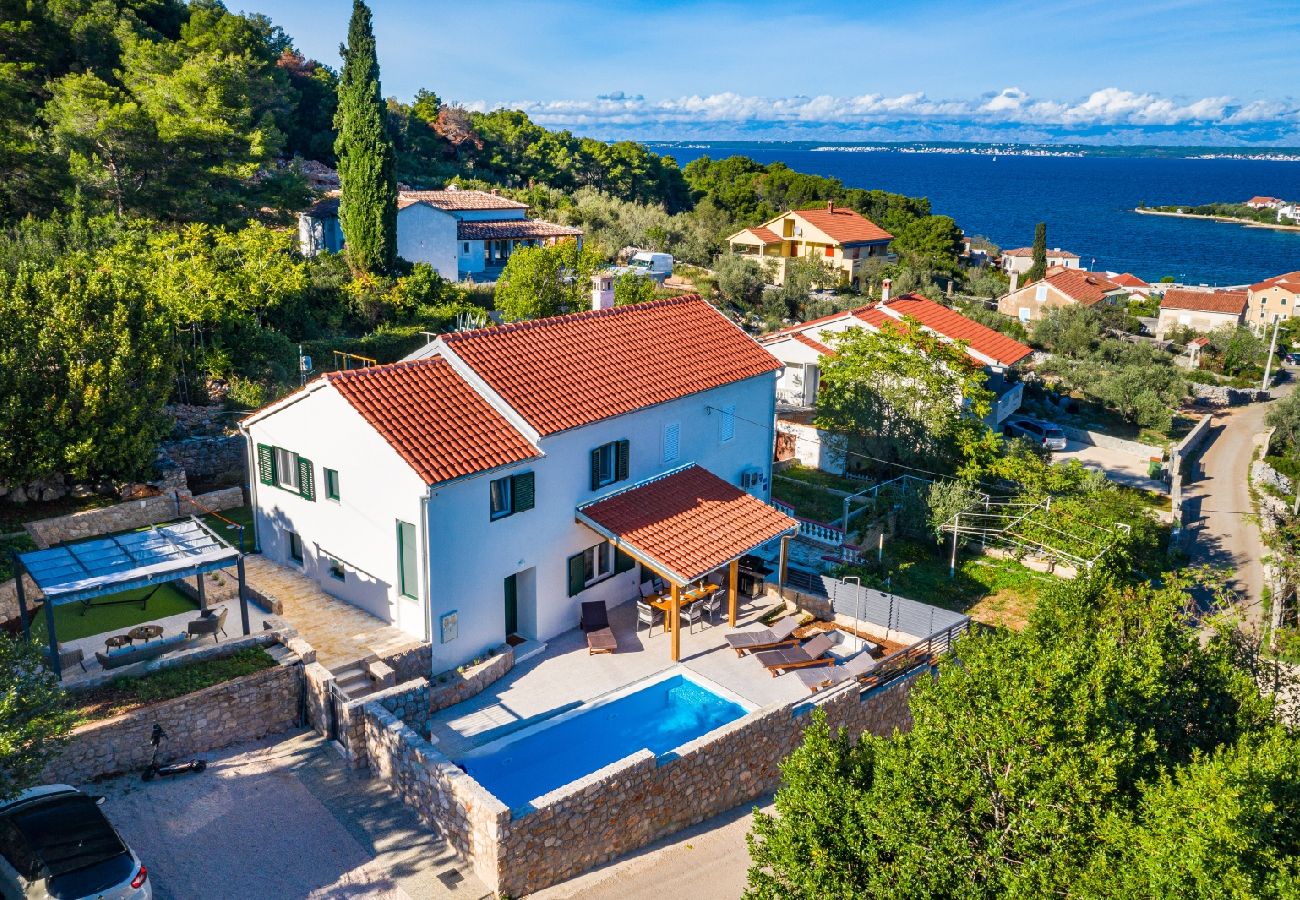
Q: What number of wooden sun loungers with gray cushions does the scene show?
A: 4